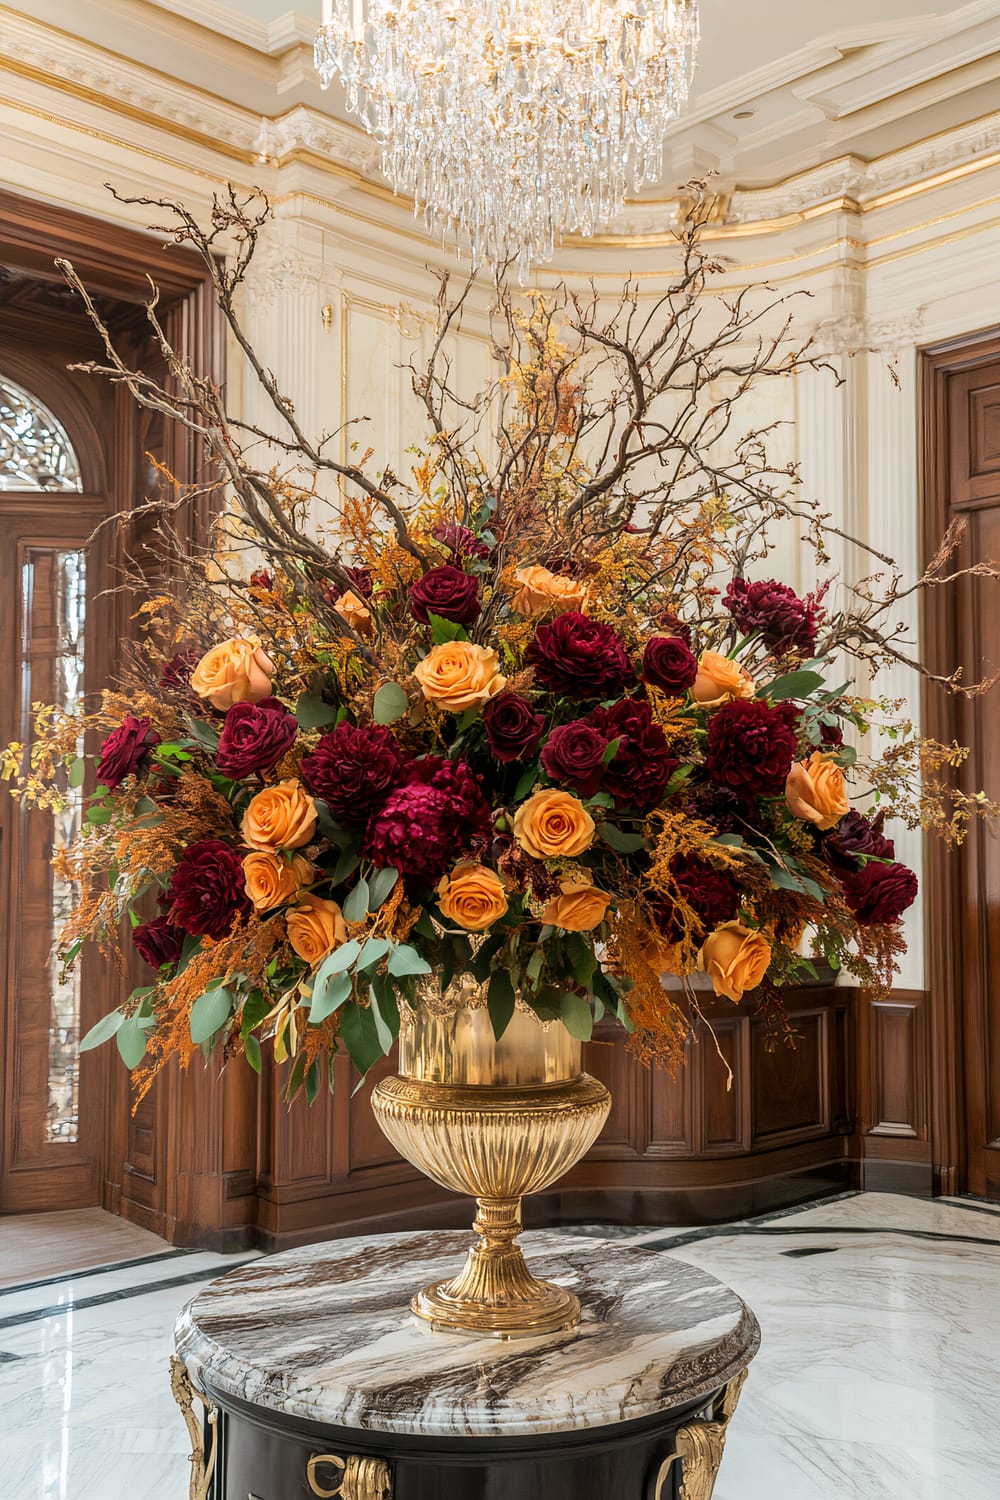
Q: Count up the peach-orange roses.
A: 13